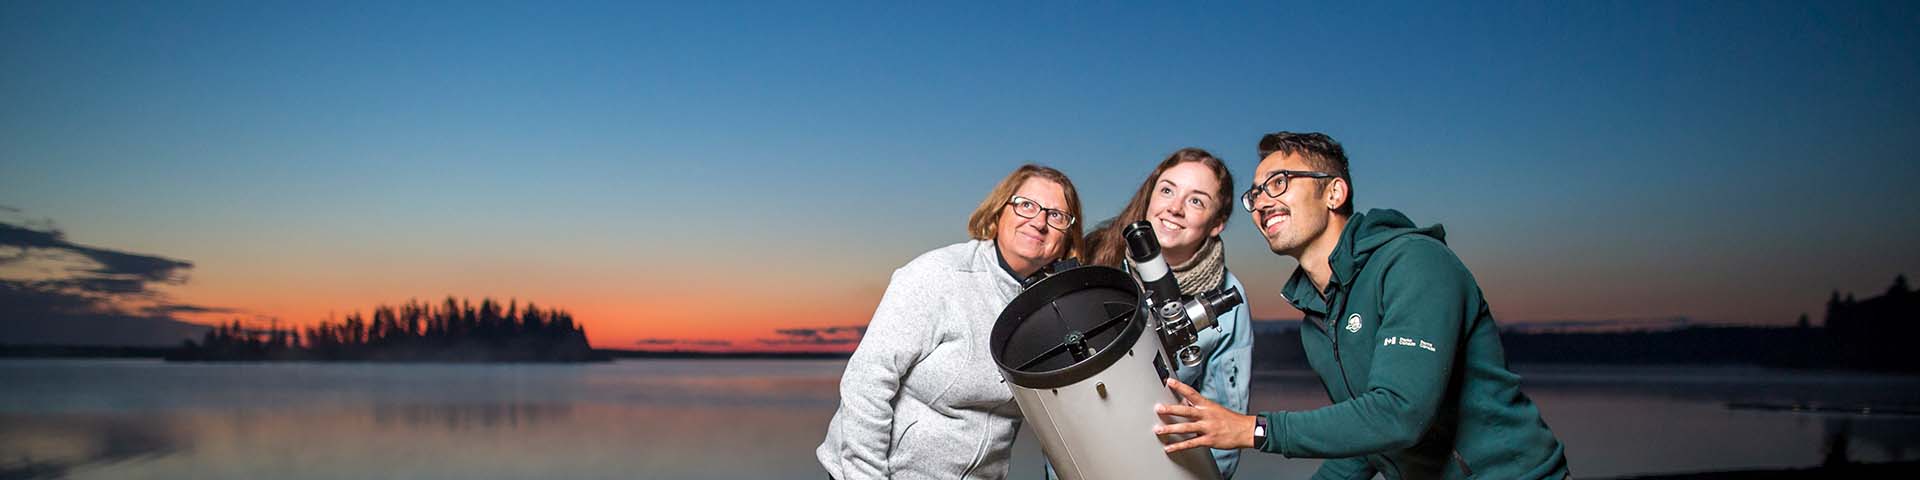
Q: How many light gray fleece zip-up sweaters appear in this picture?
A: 1